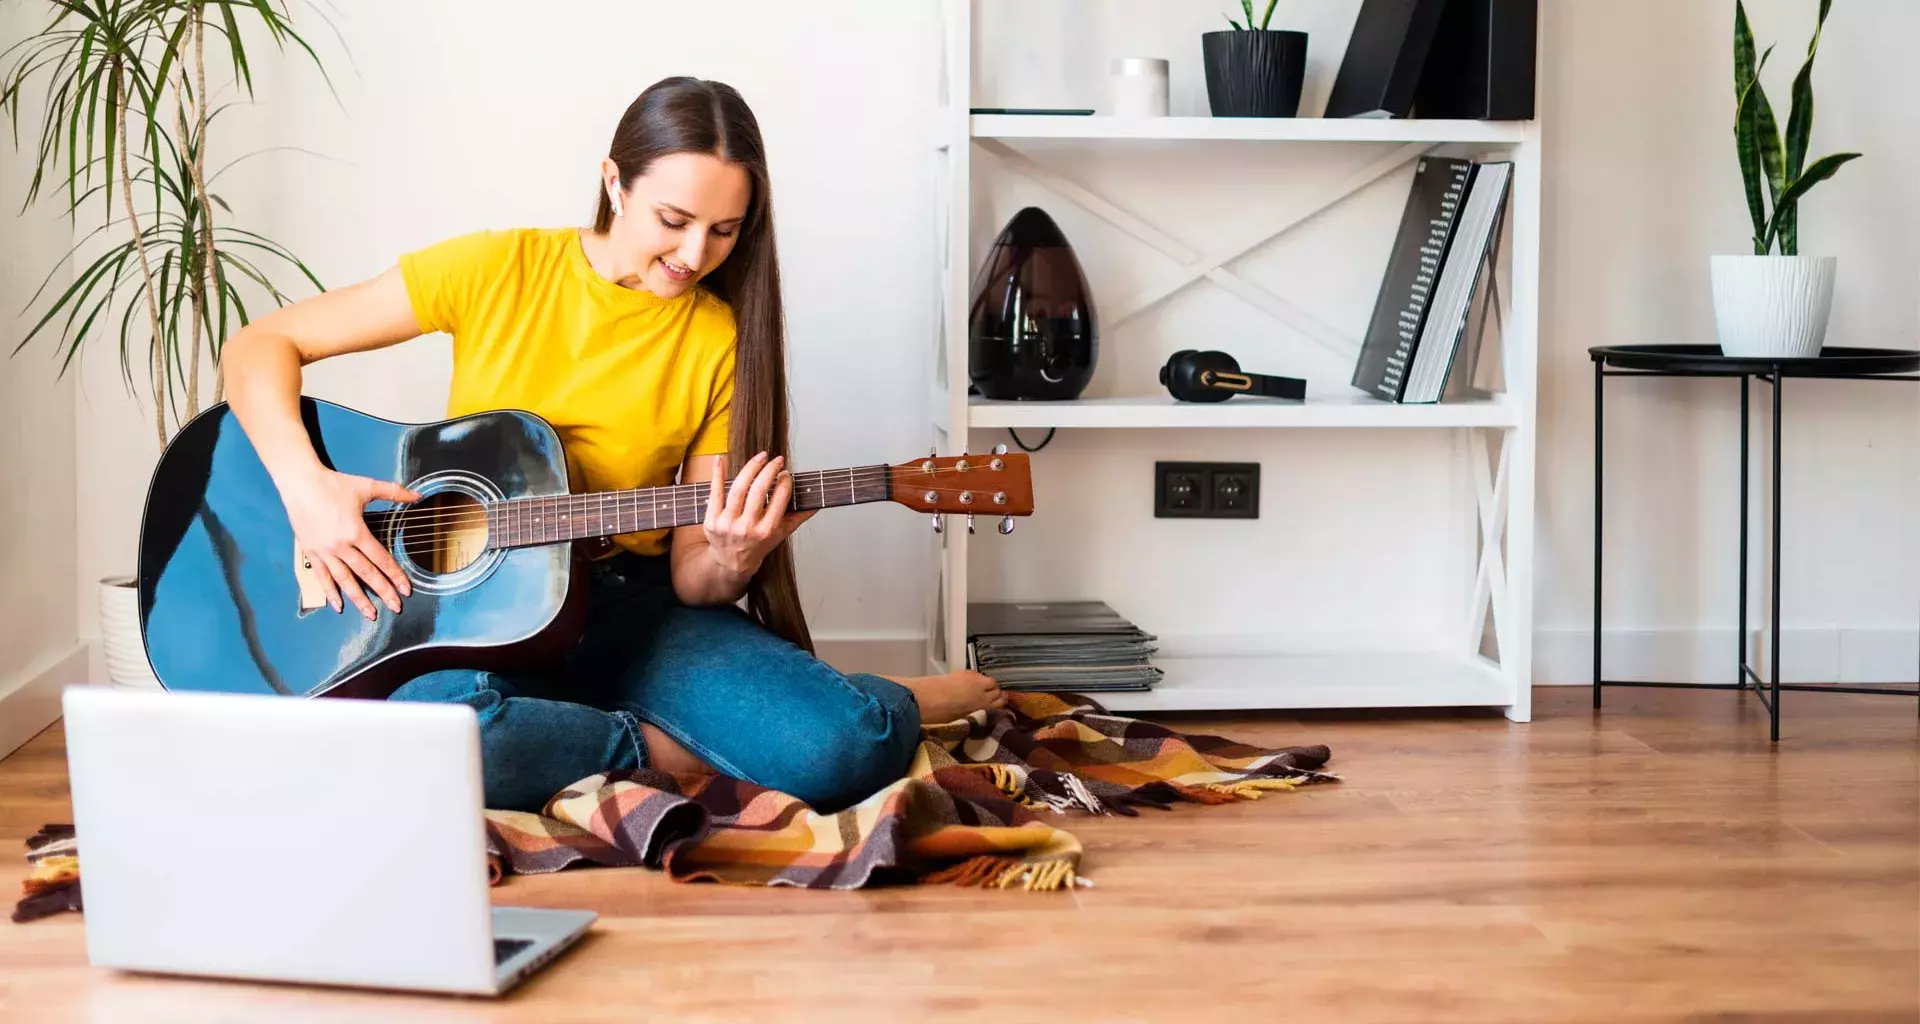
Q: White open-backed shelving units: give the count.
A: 1